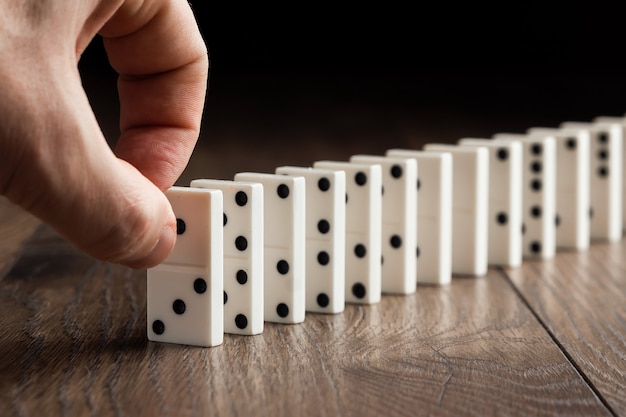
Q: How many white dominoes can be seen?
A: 13